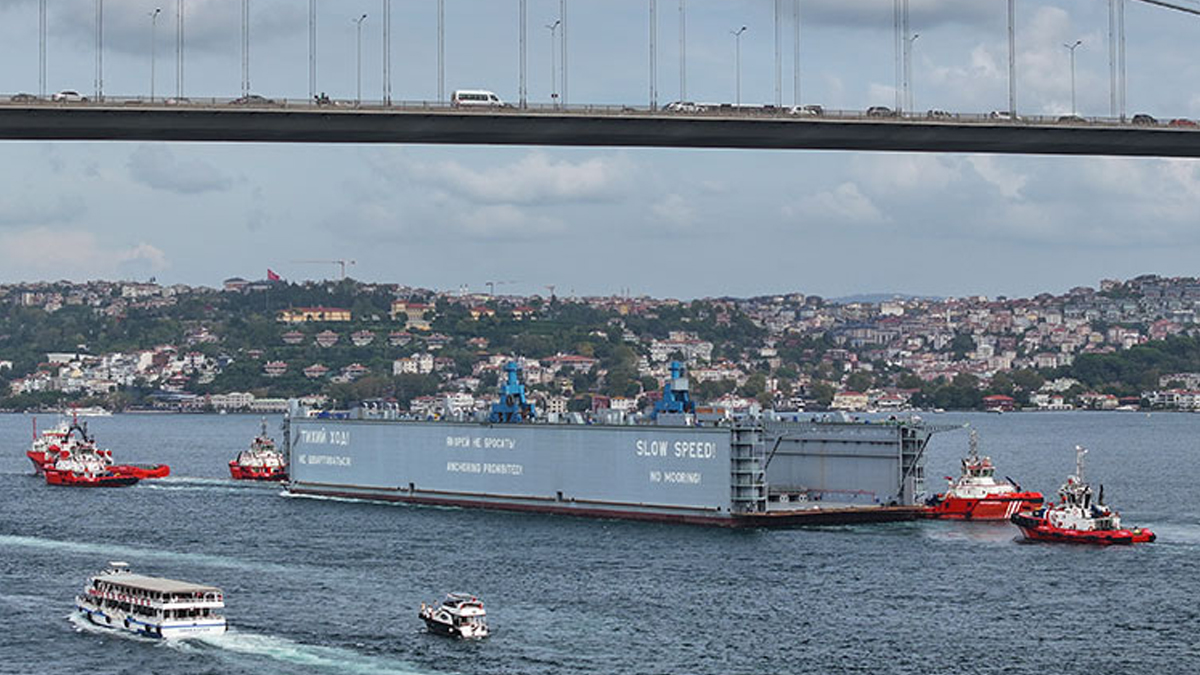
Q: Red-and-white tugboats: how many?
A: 5